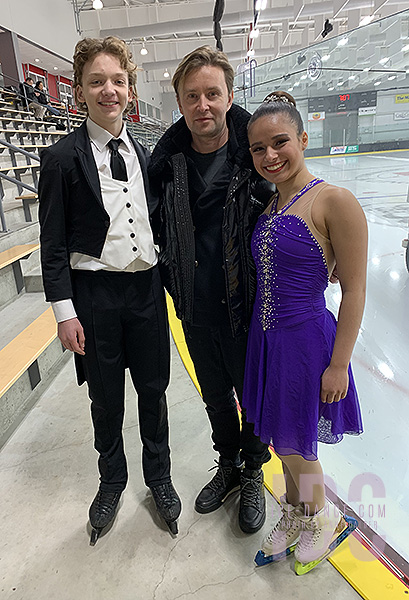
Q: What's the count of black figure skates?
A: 2